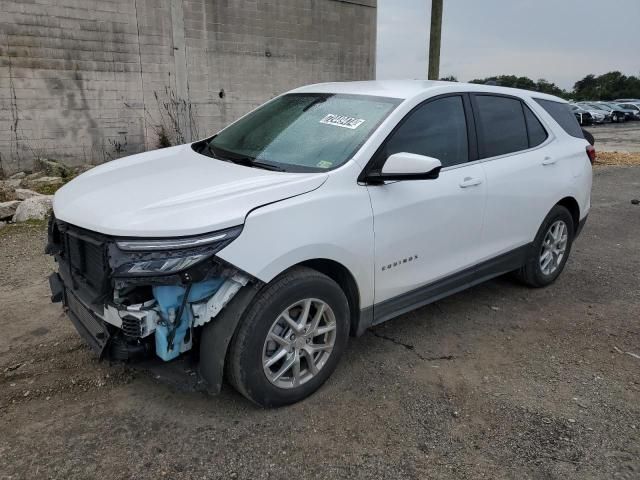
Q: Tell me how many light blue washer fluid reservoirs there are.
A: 1